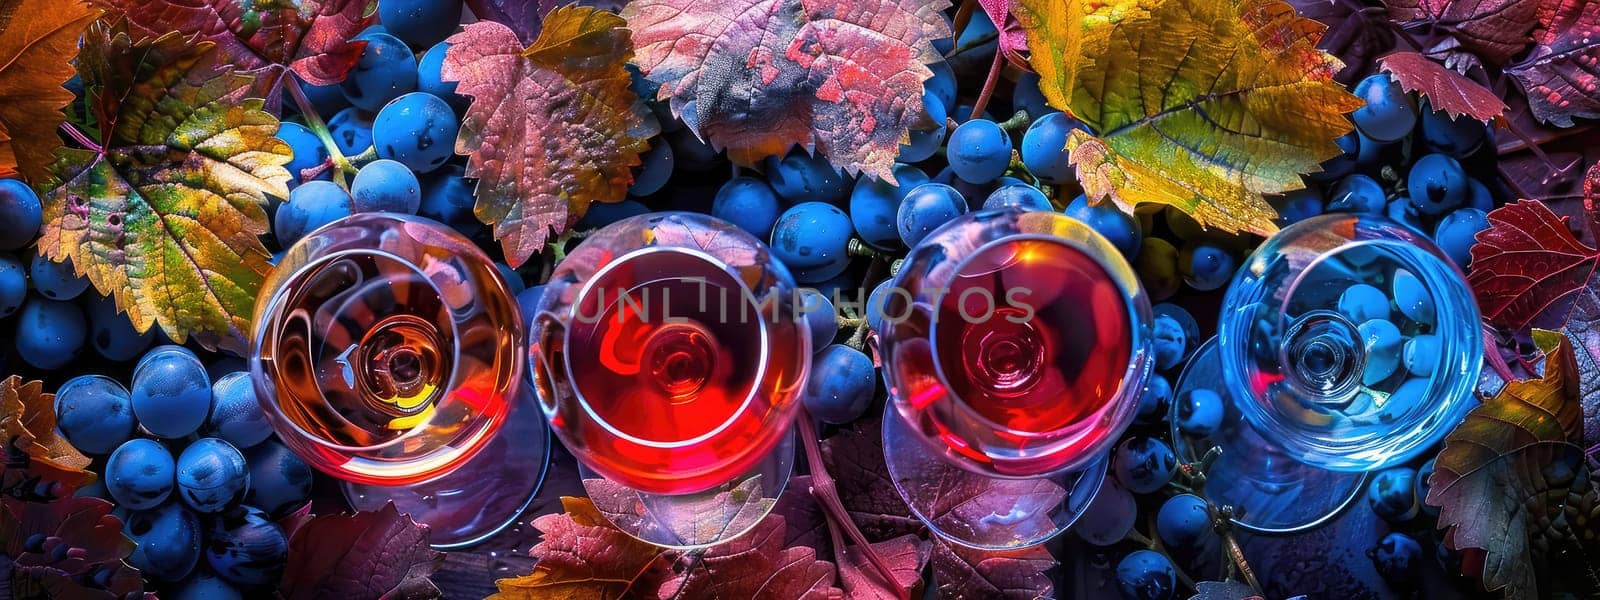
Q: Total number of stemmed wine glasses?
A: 4